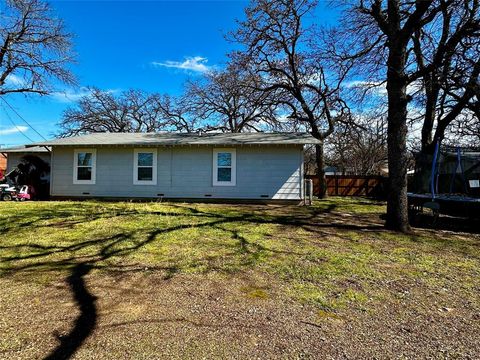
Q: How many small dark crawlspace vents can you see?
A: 4